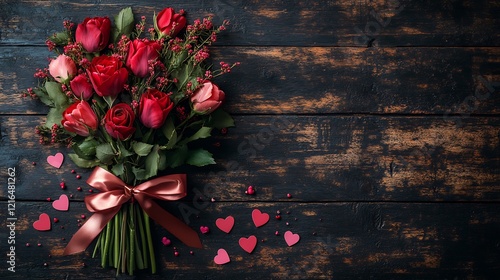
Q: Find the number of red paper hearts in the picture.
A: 4